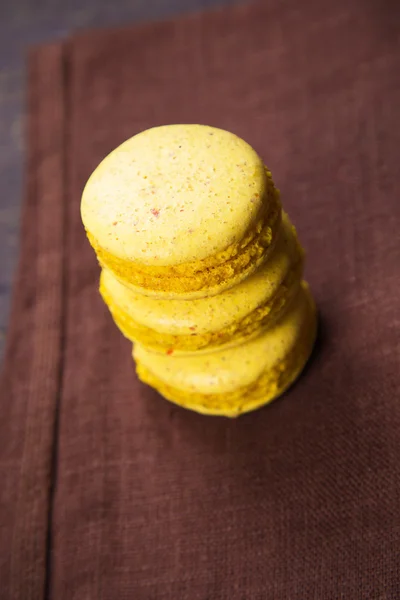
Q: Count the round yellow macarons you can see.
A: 3